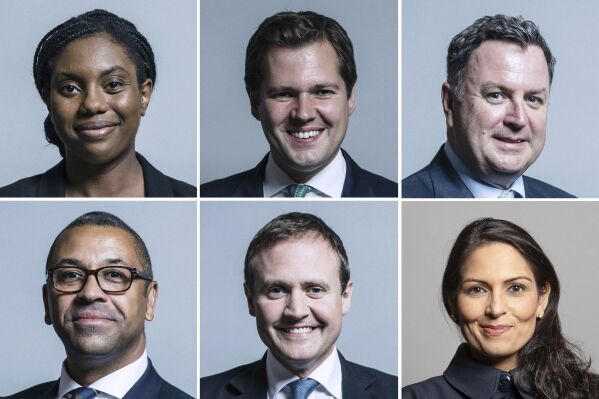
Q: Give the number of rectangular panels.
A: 6